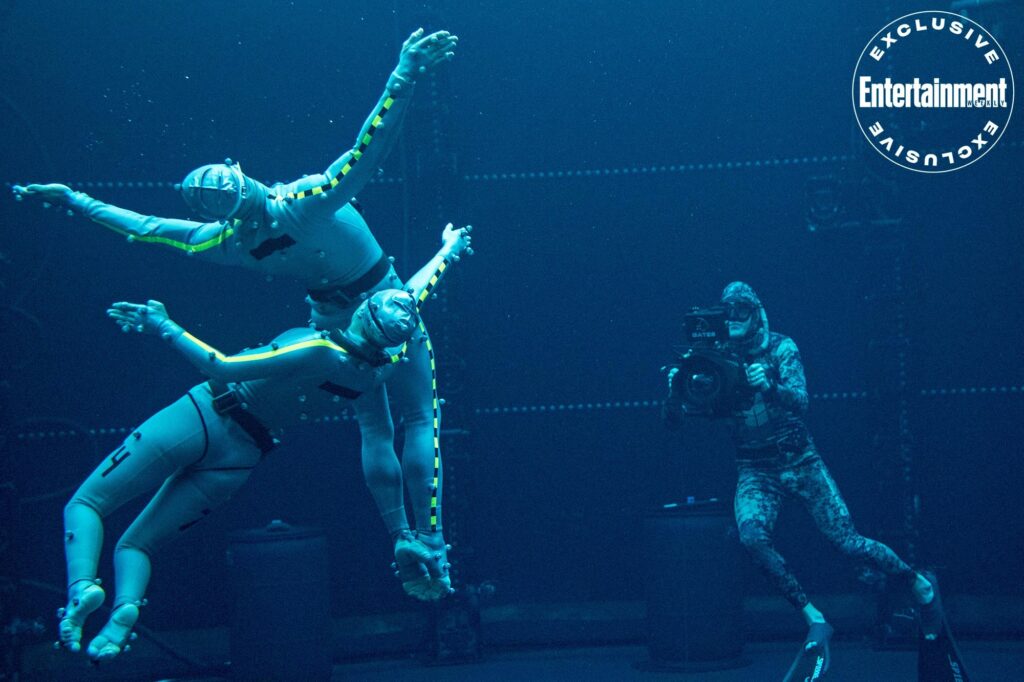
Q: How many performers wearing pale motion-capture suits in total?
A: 2